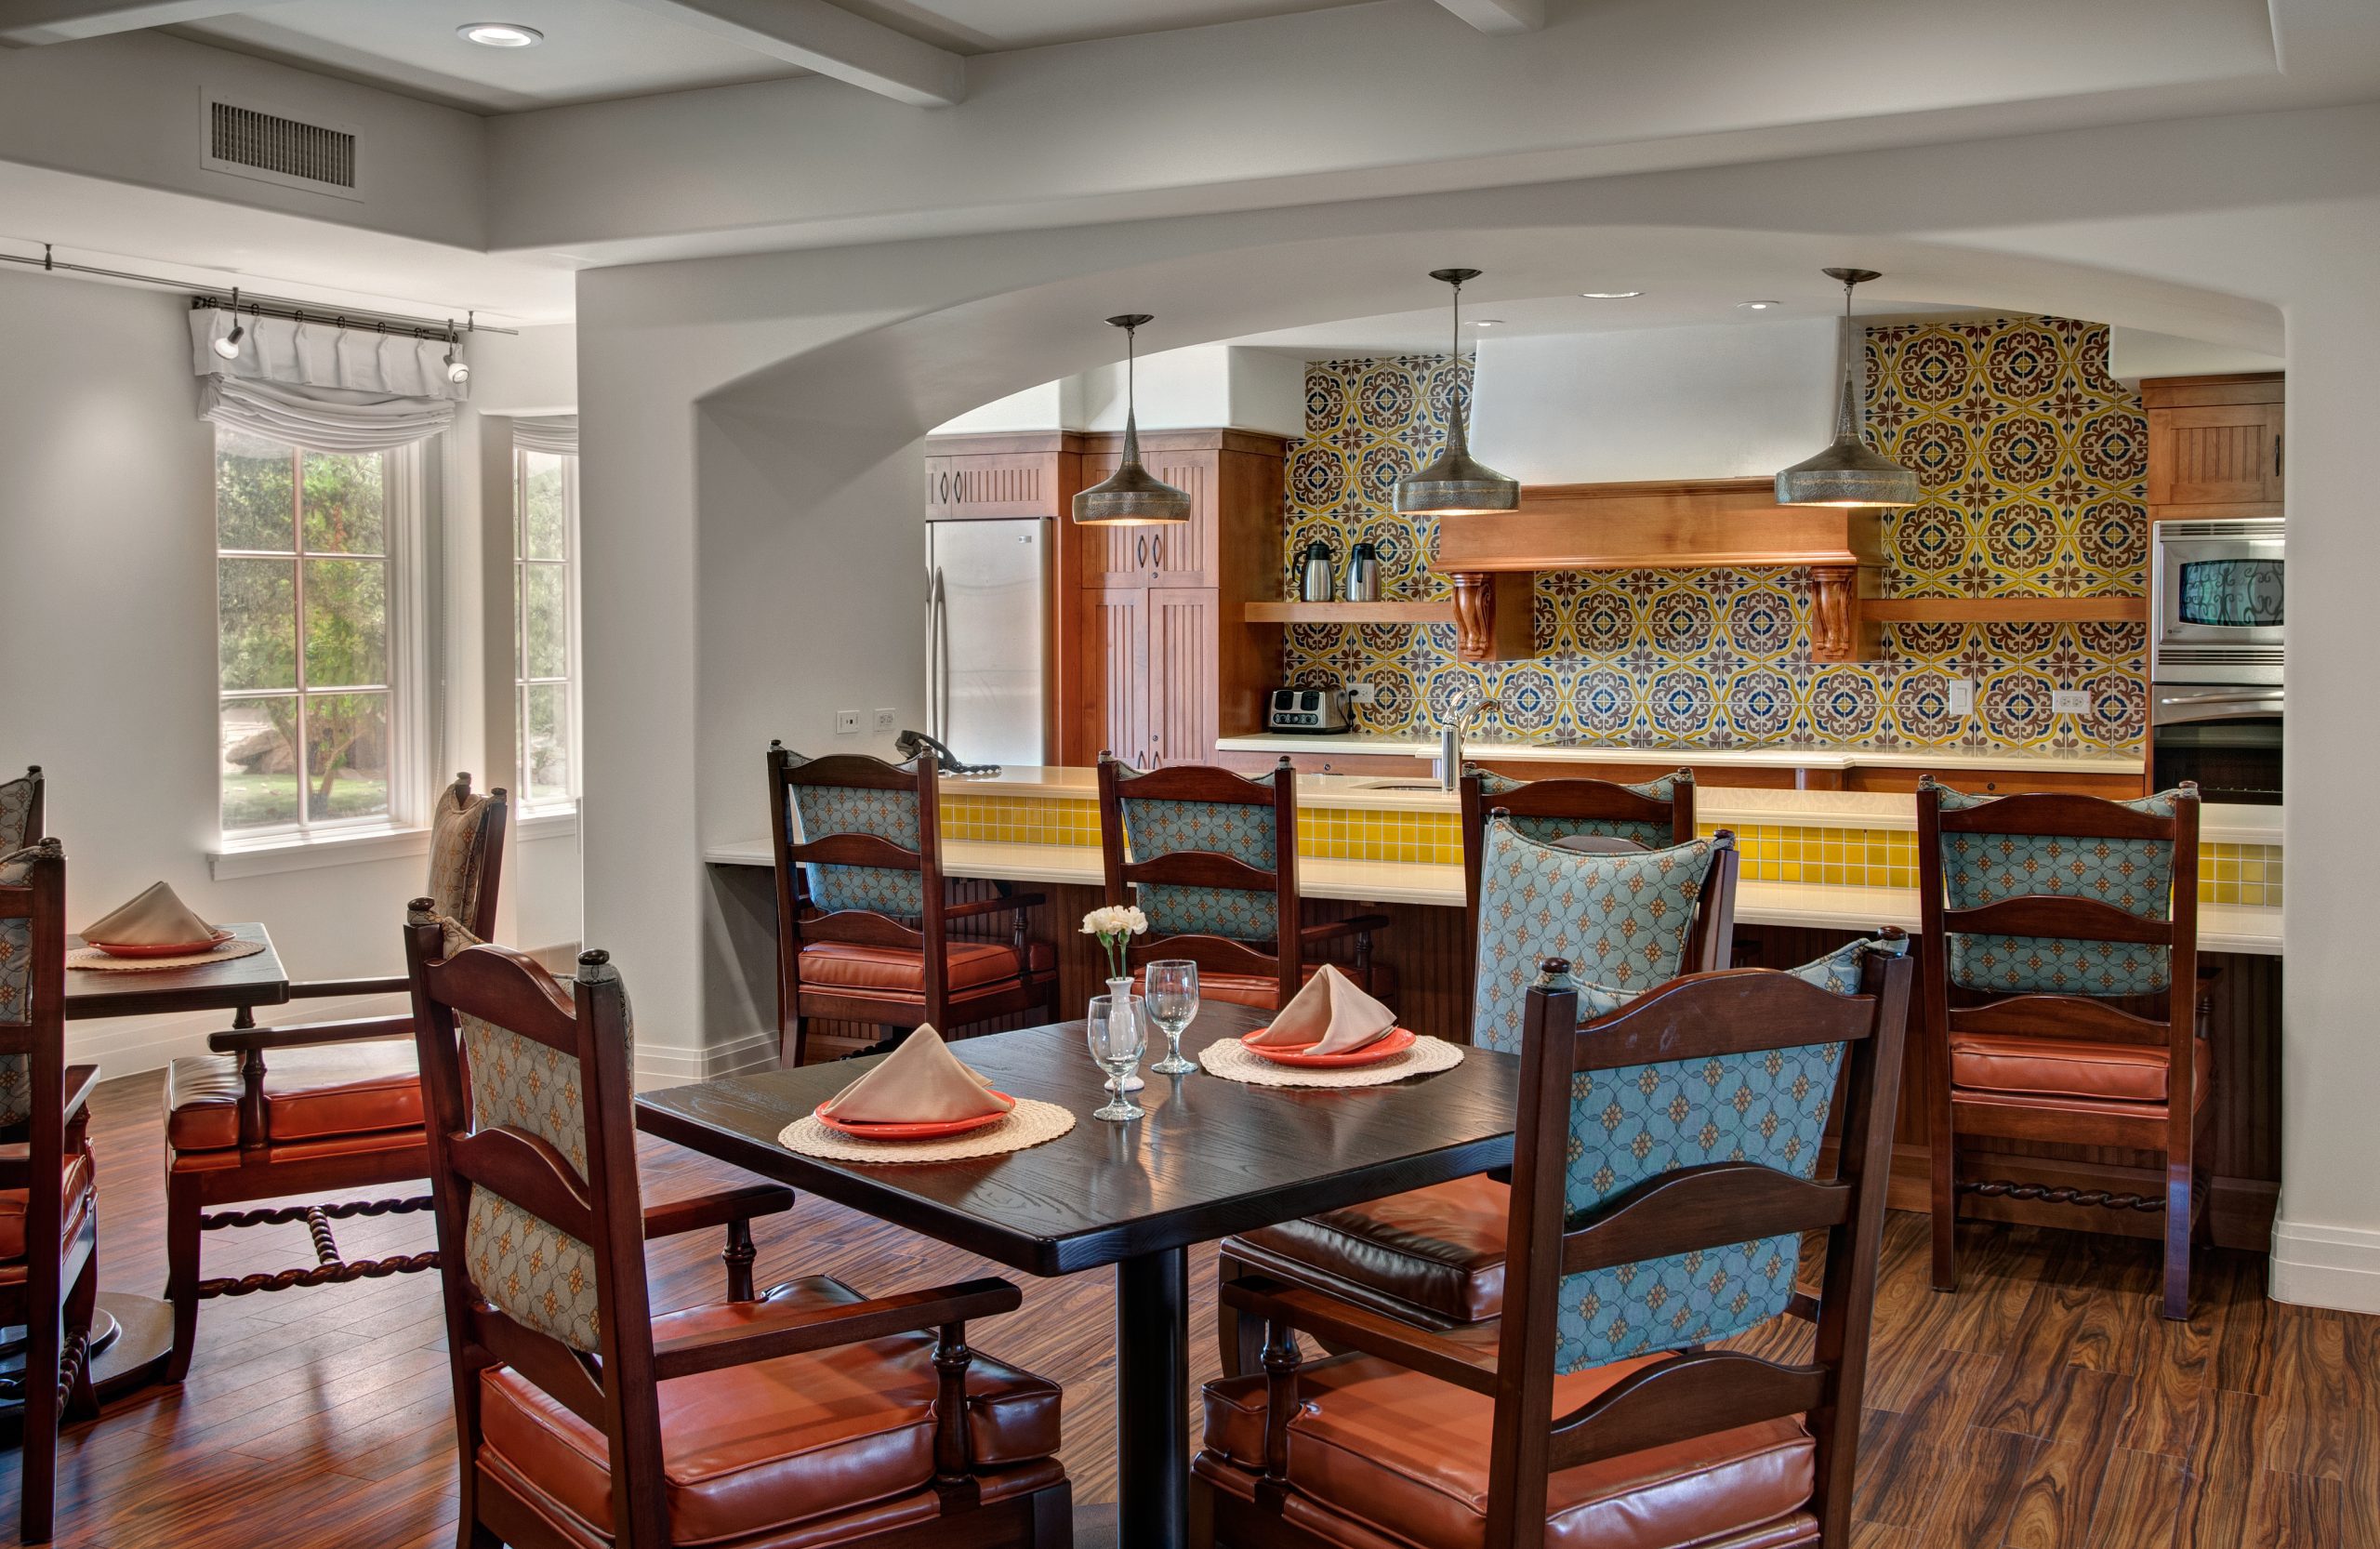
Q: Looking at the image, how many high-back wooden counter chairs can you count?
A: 4